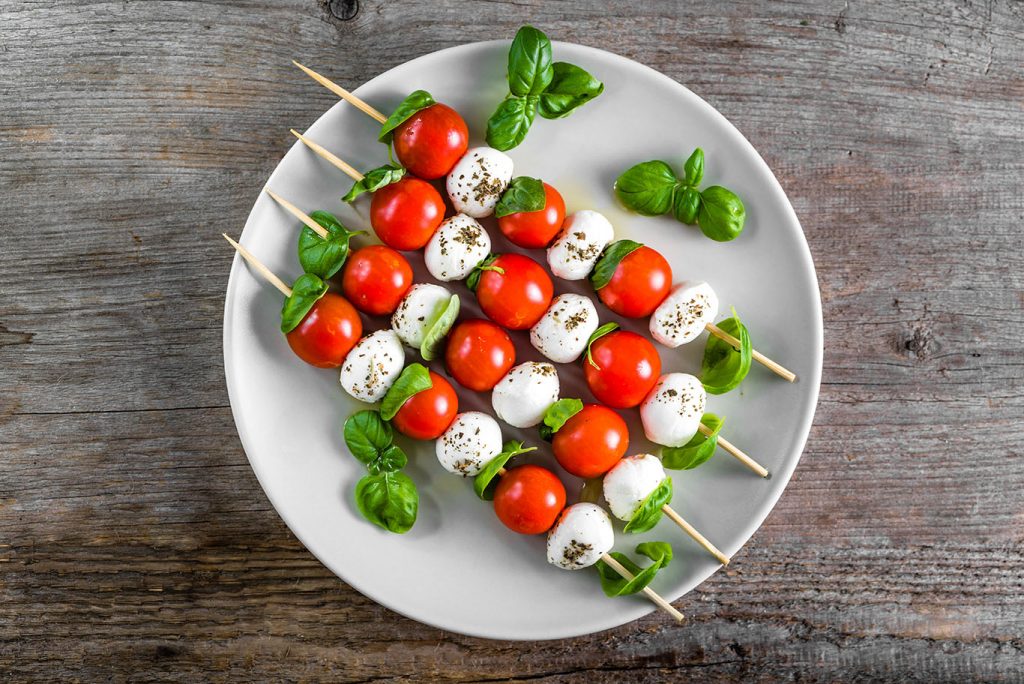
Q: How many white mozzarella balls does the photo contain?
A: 12